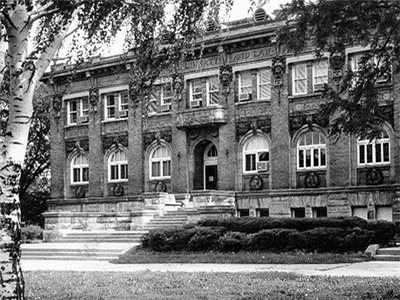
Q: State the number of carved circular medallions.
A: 6